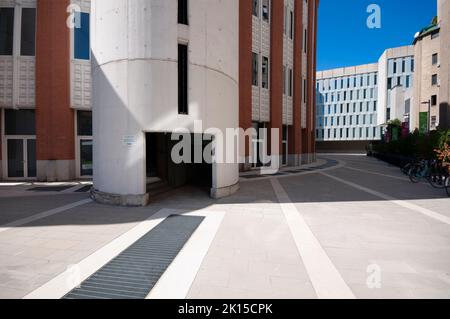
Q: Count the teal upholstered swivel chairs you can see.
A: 0